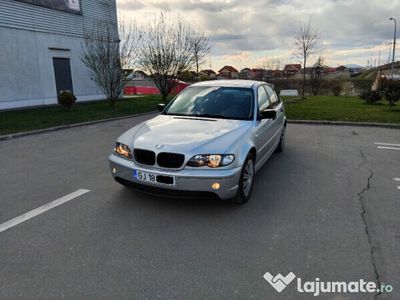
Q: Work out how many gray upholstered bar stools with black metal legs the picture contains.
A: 0